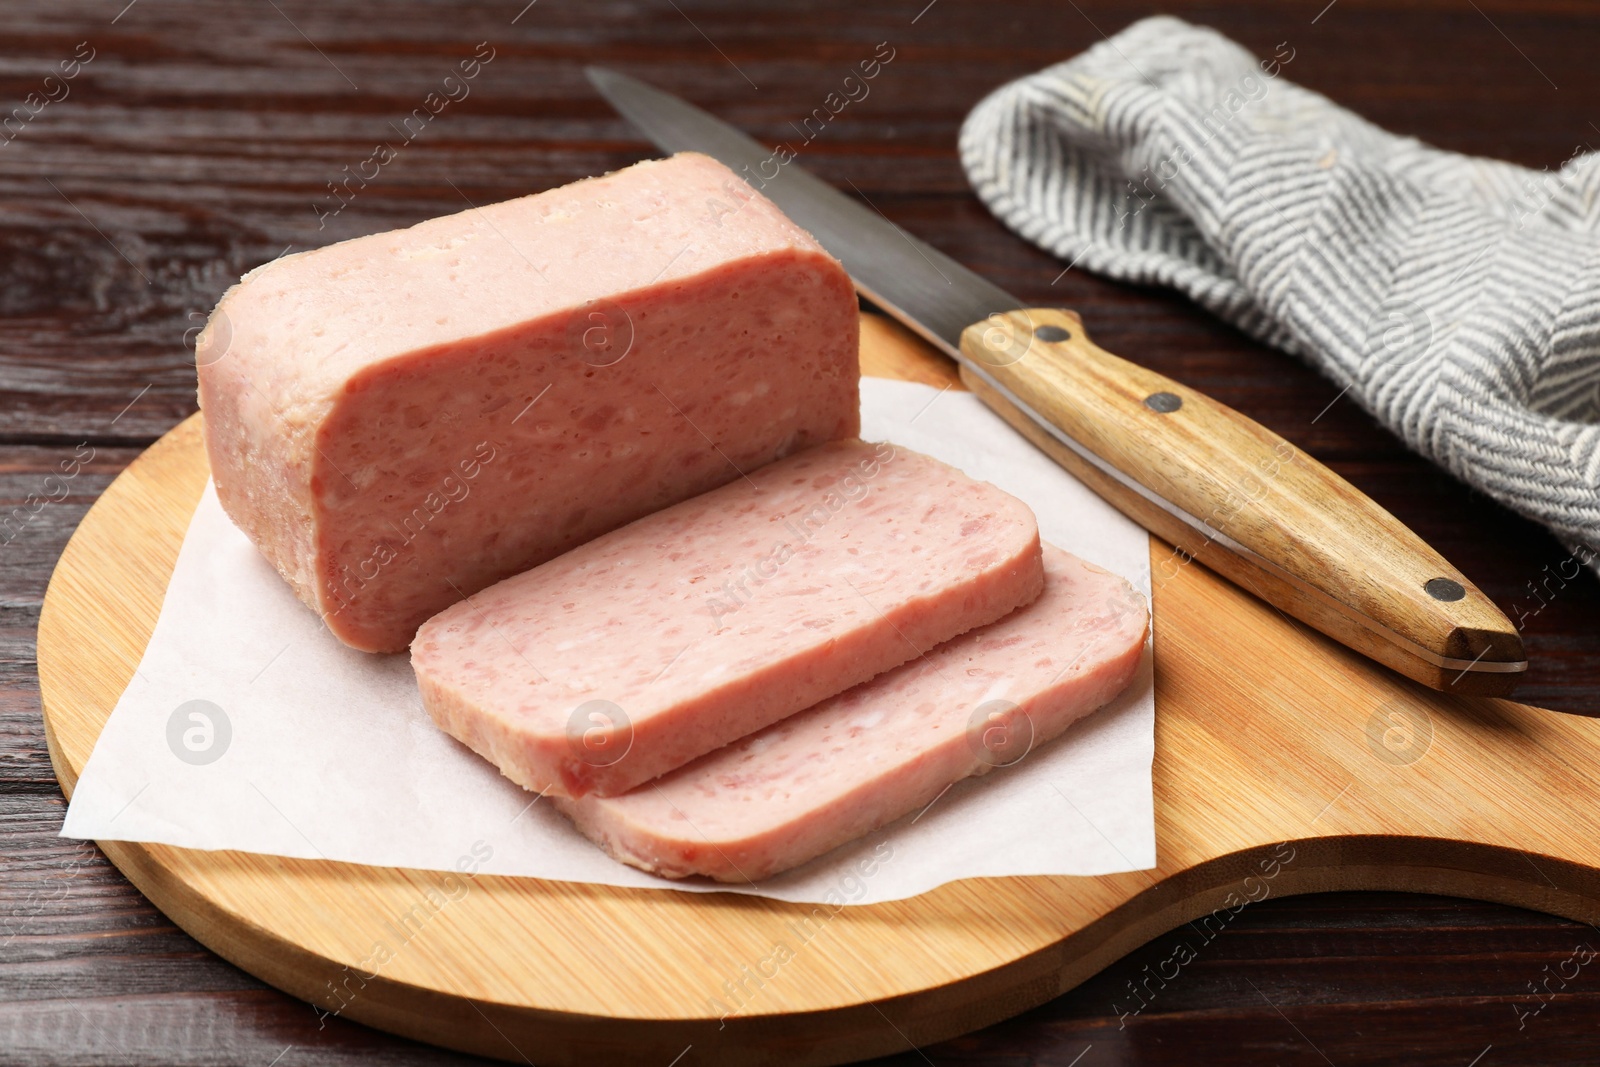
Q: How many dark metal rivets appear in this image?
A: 3